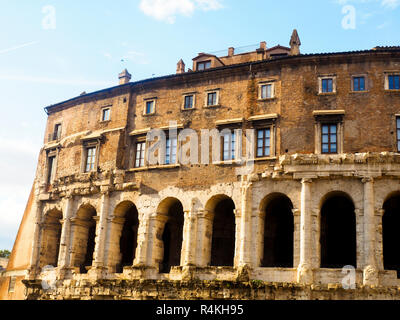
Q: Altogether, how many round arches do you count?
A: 8